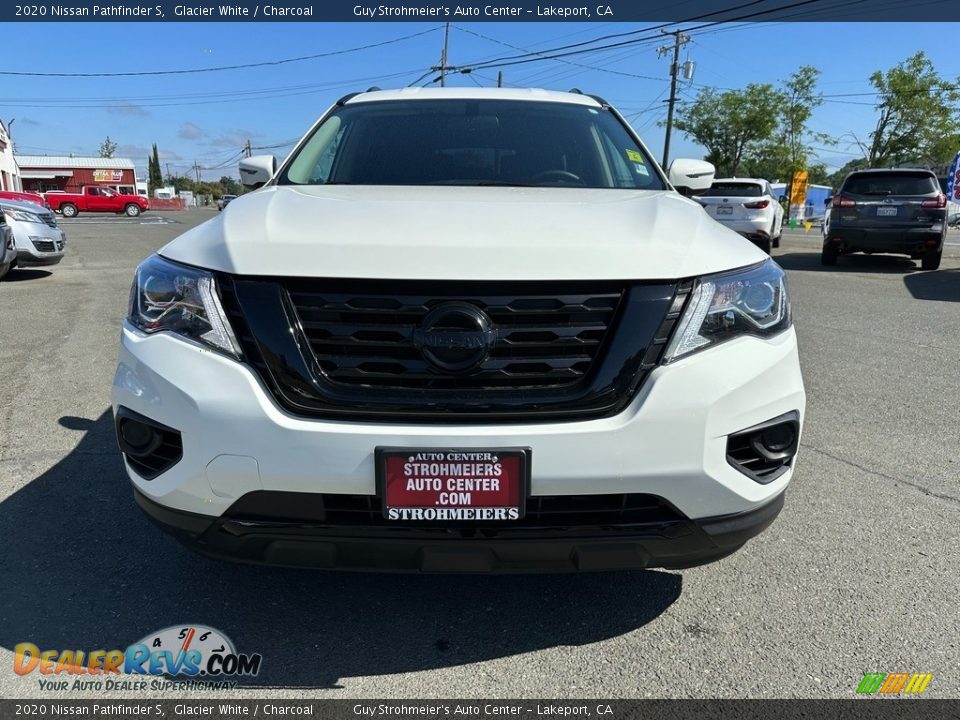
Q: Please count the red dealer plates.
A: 1